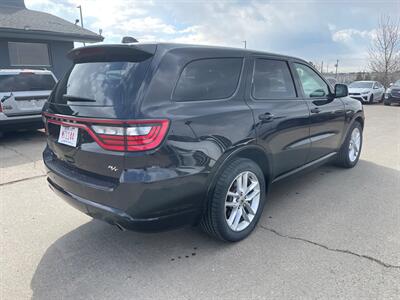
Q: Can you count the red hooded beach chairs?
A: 0